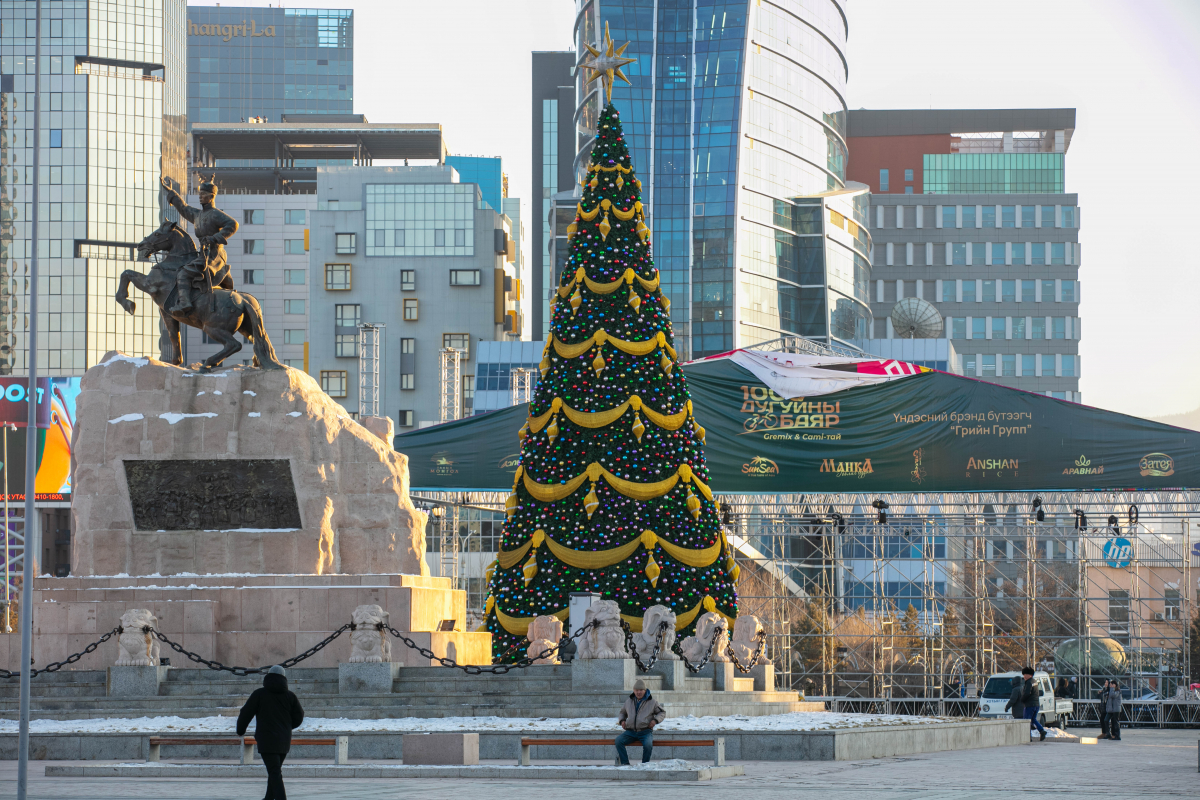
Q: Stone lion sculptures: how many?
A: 7